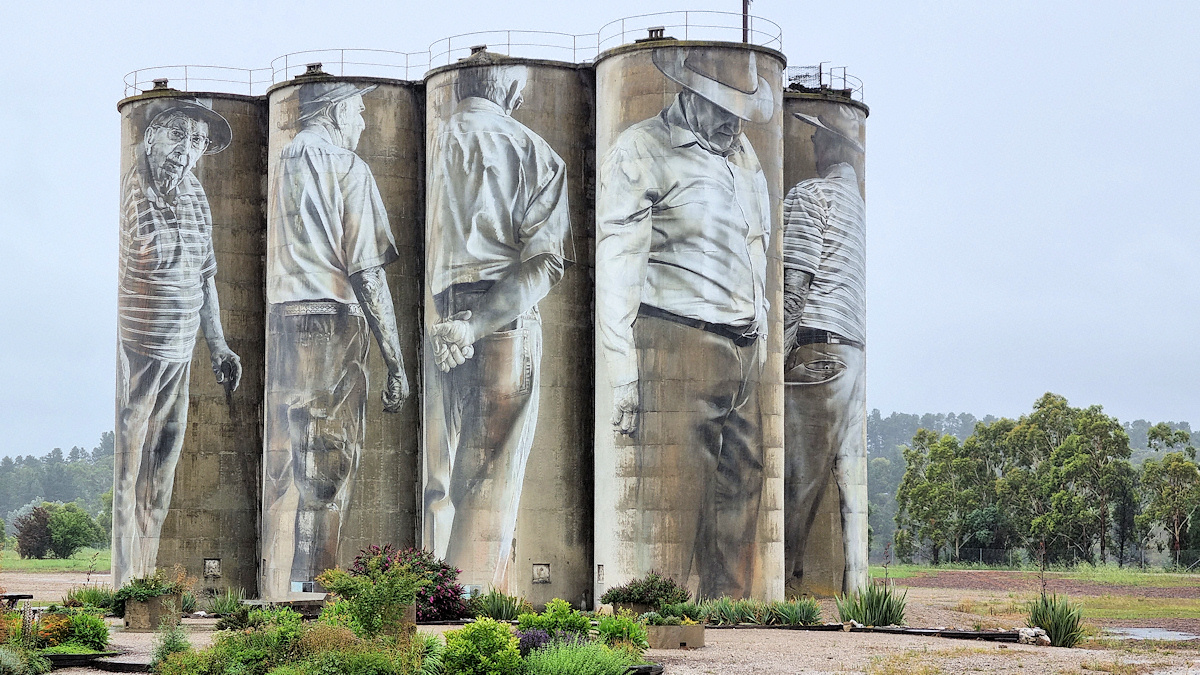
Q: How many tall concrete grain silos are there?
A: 5